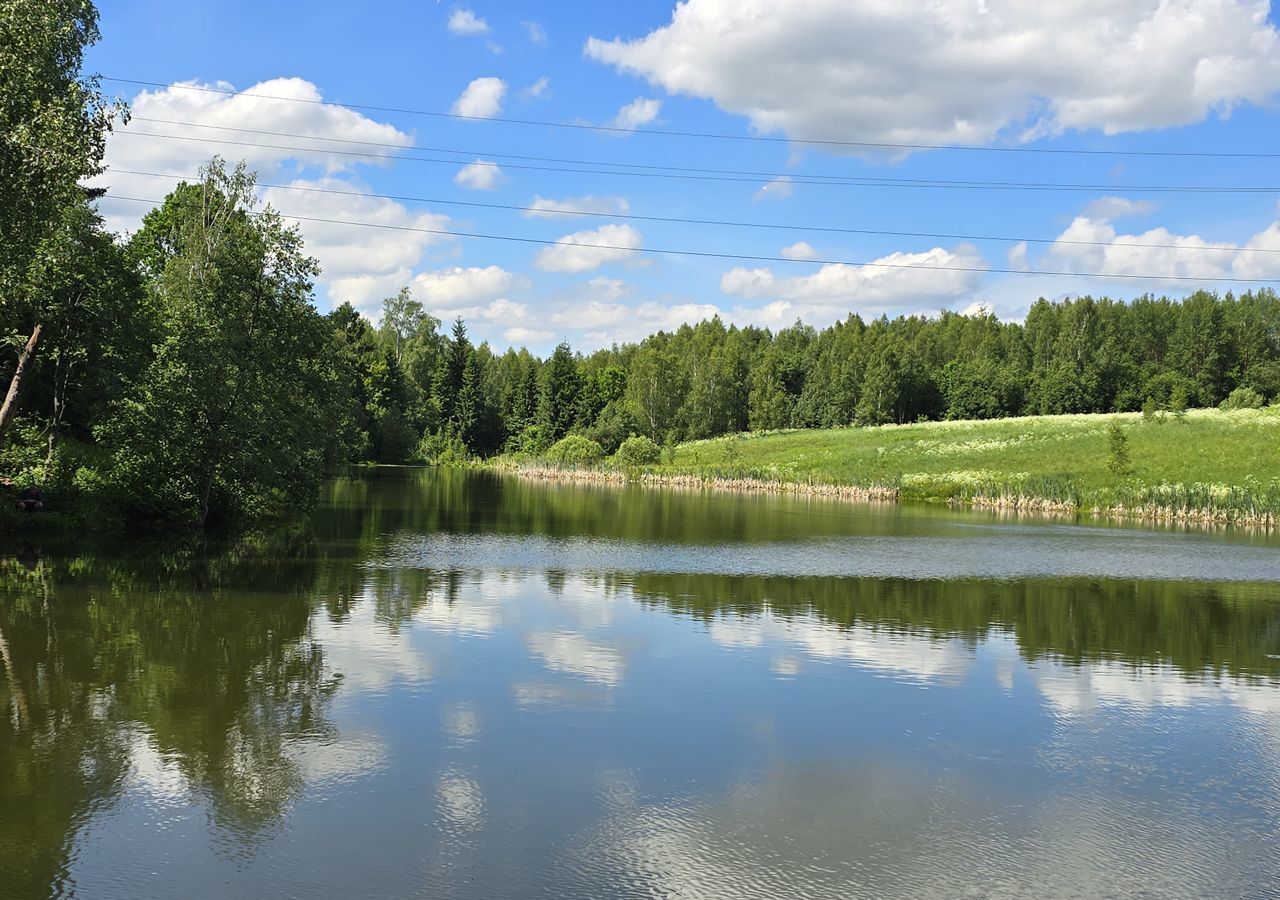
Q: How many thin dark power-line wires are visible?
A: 5